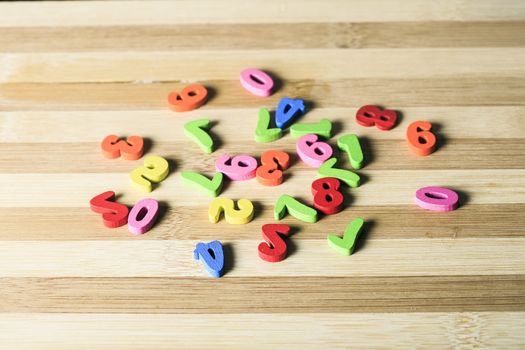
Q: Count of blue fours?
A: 2